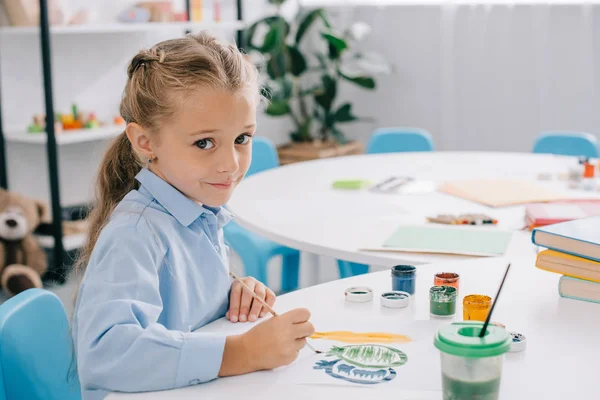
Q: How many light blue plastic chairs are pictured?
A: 4